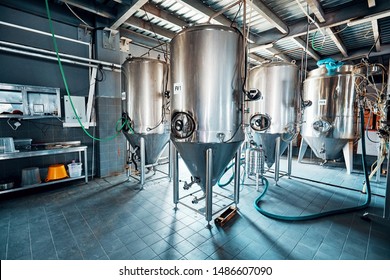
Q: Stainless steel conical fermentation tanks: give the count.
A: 4